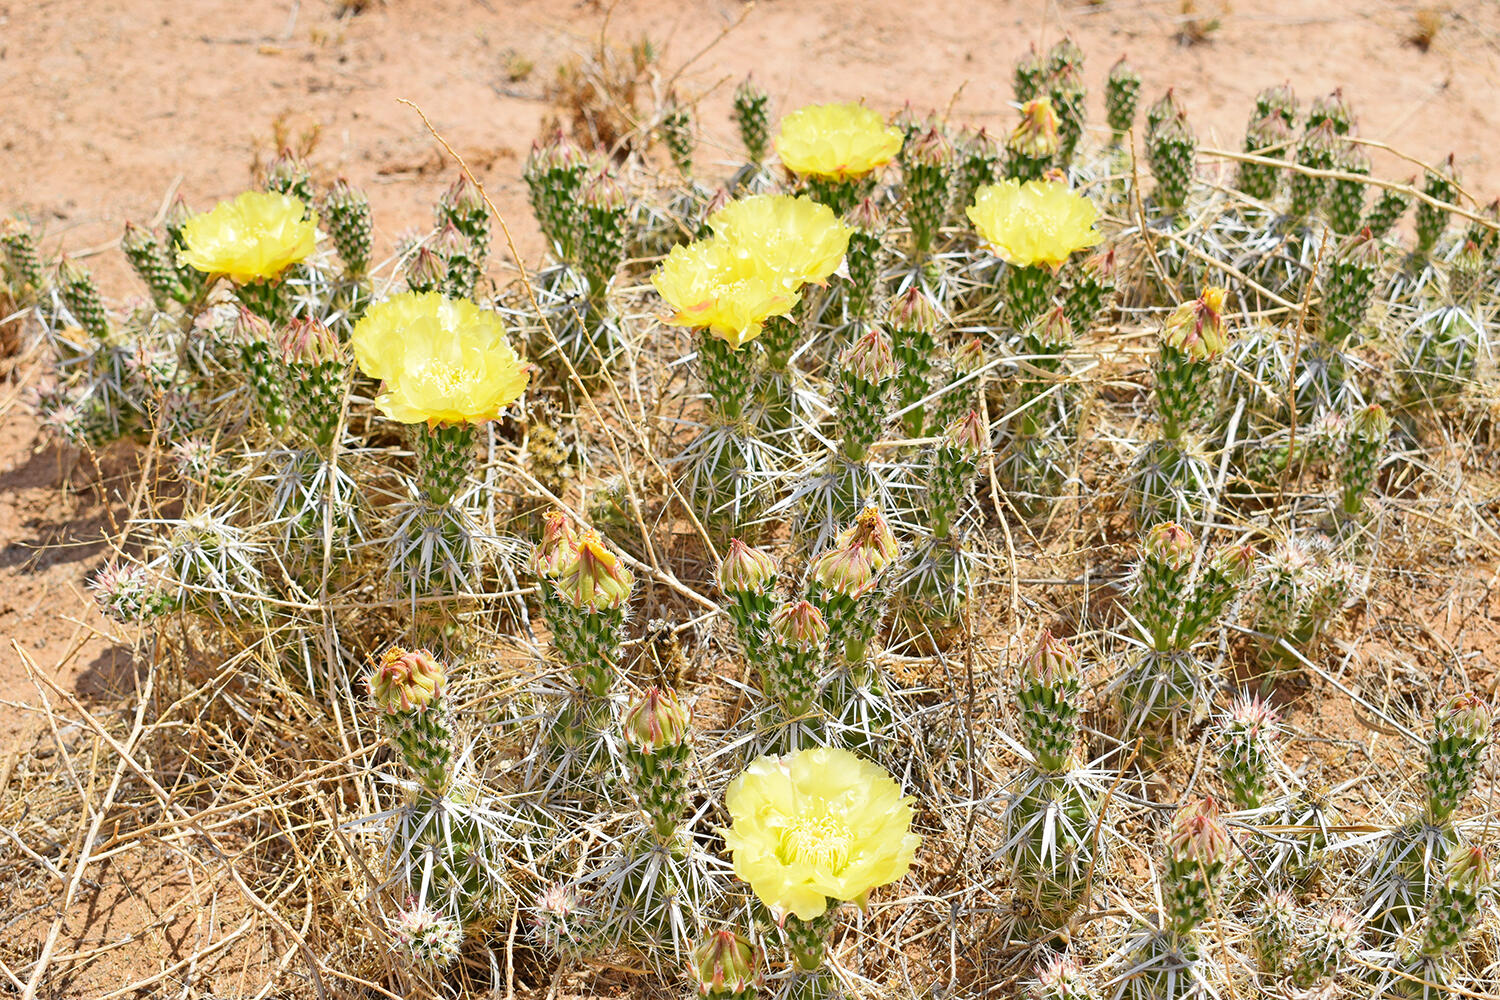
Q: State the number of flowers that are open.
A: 7